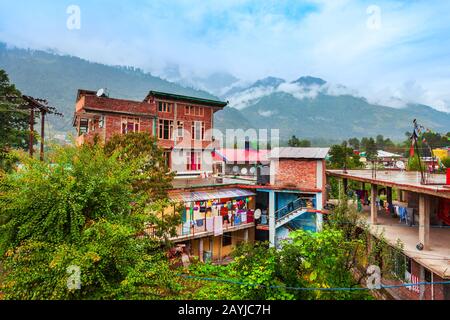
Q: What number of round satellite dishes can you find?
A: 6